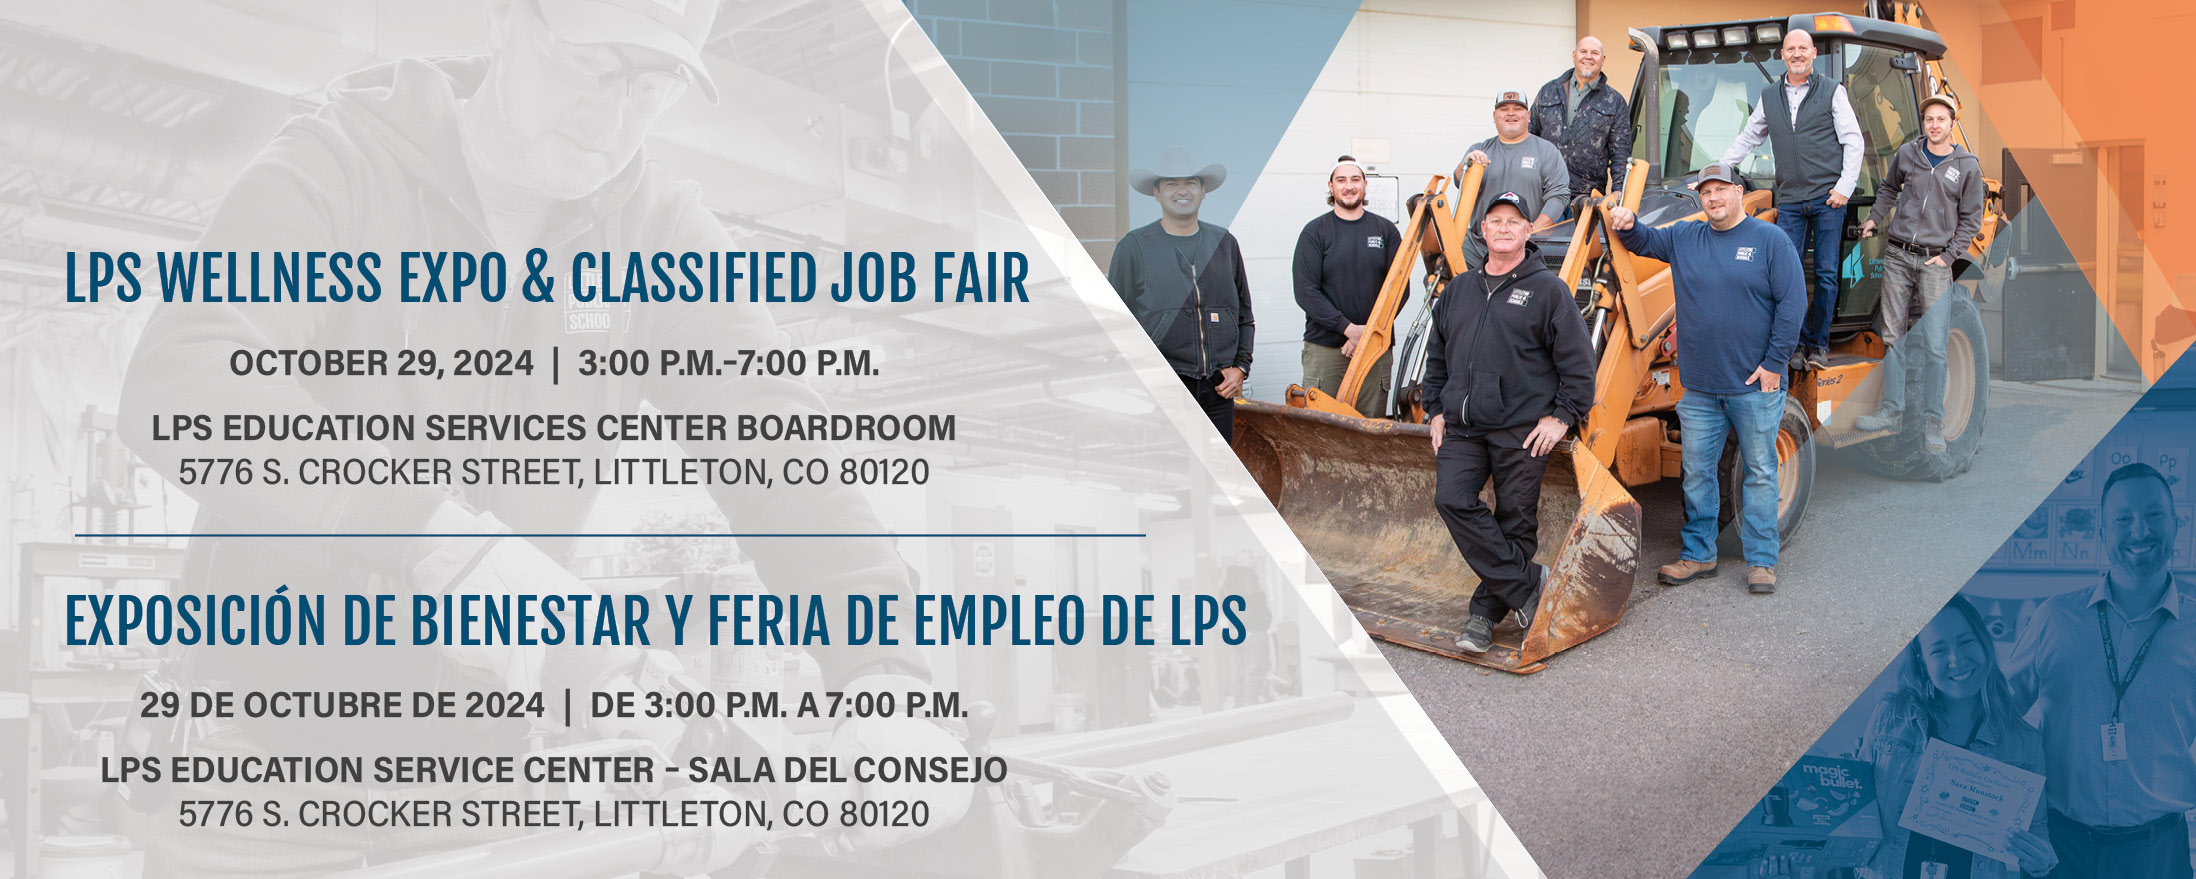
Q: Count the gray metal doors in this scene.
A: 1